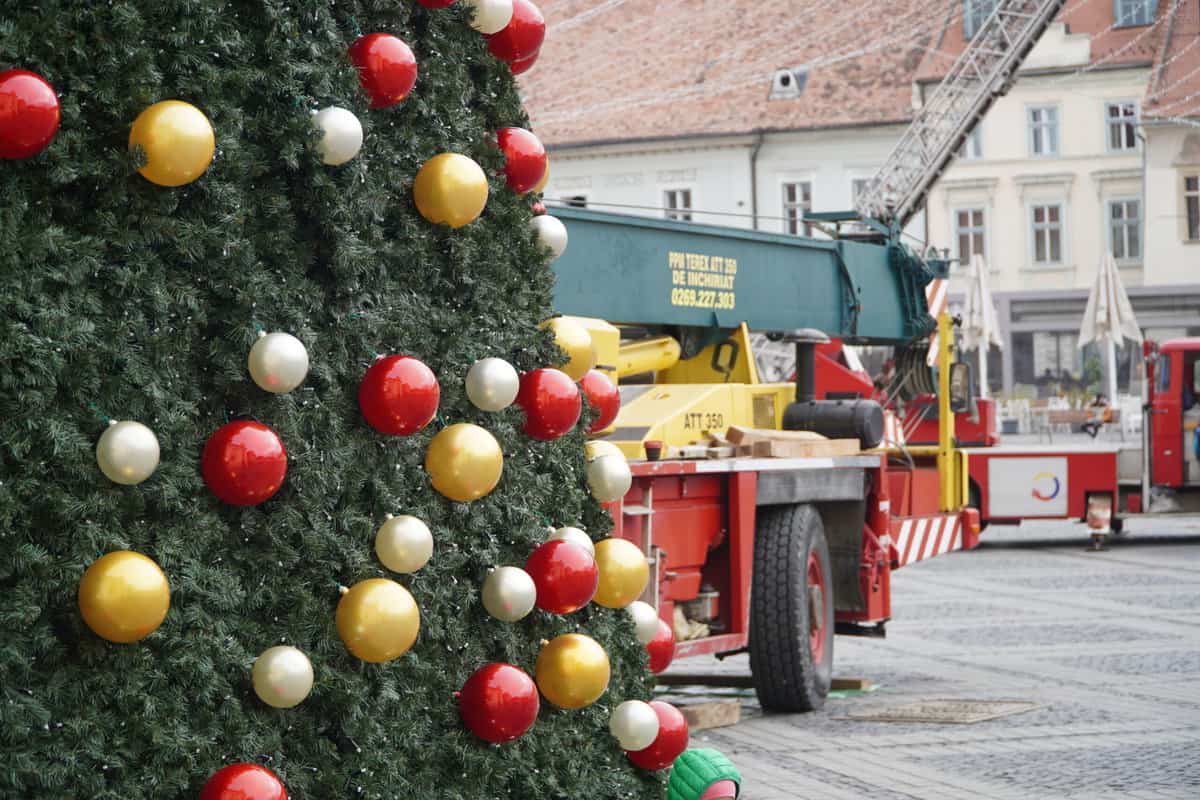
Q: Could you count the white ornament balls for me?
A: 13